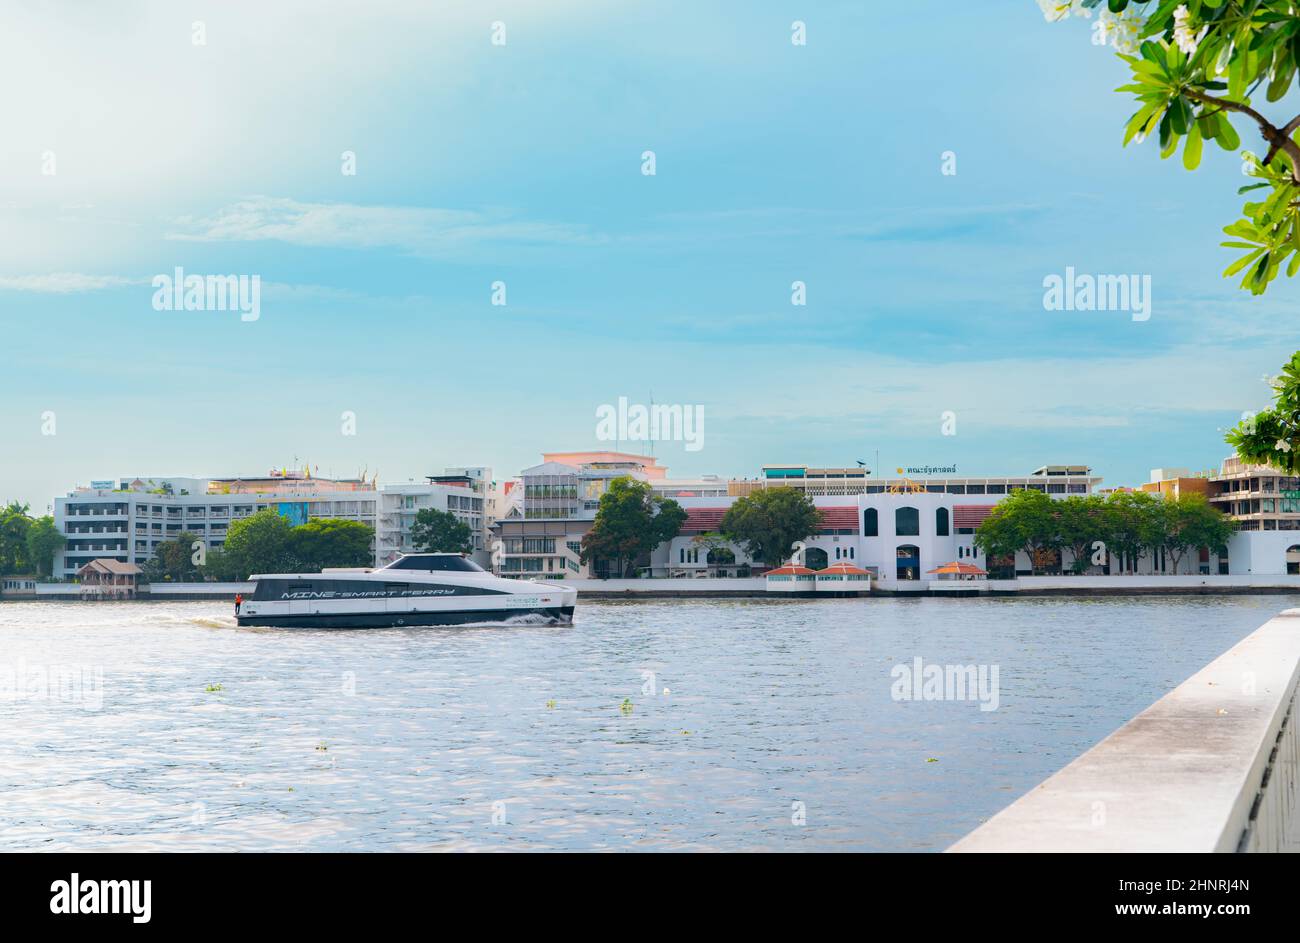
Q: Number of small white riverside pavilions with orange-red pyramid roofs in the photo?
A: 3